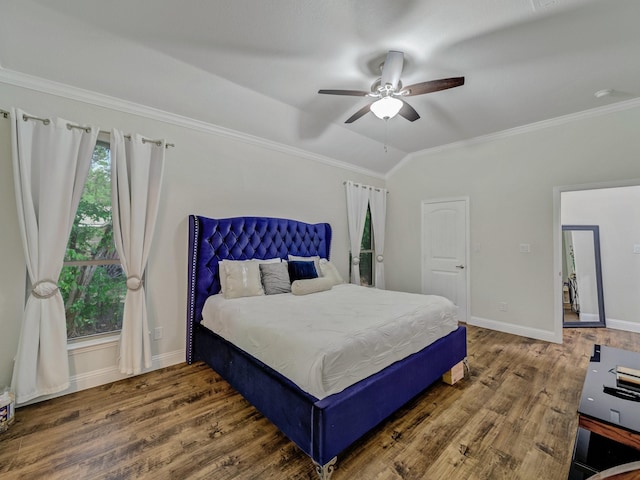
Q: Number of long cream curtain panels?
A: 4